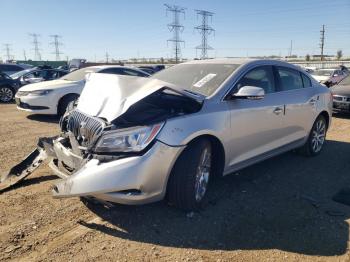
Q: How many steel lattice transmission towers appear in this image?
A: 5